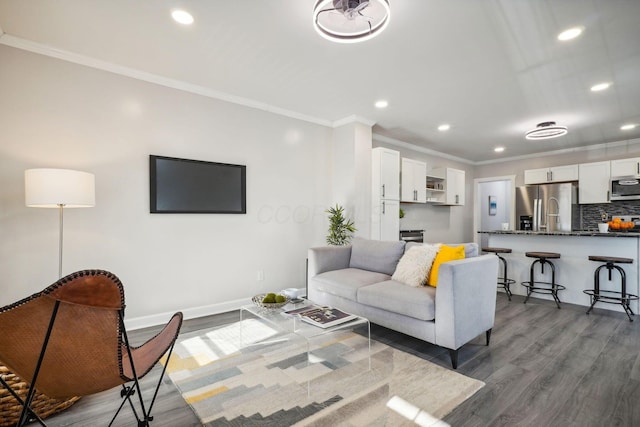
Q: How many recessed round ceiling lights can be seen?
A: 7